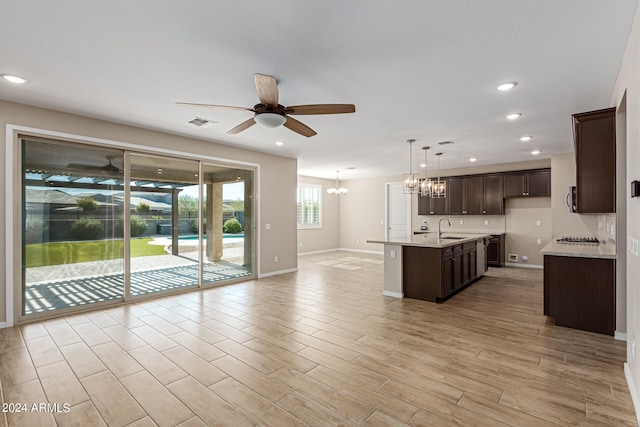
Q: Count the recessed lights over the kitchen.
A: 6